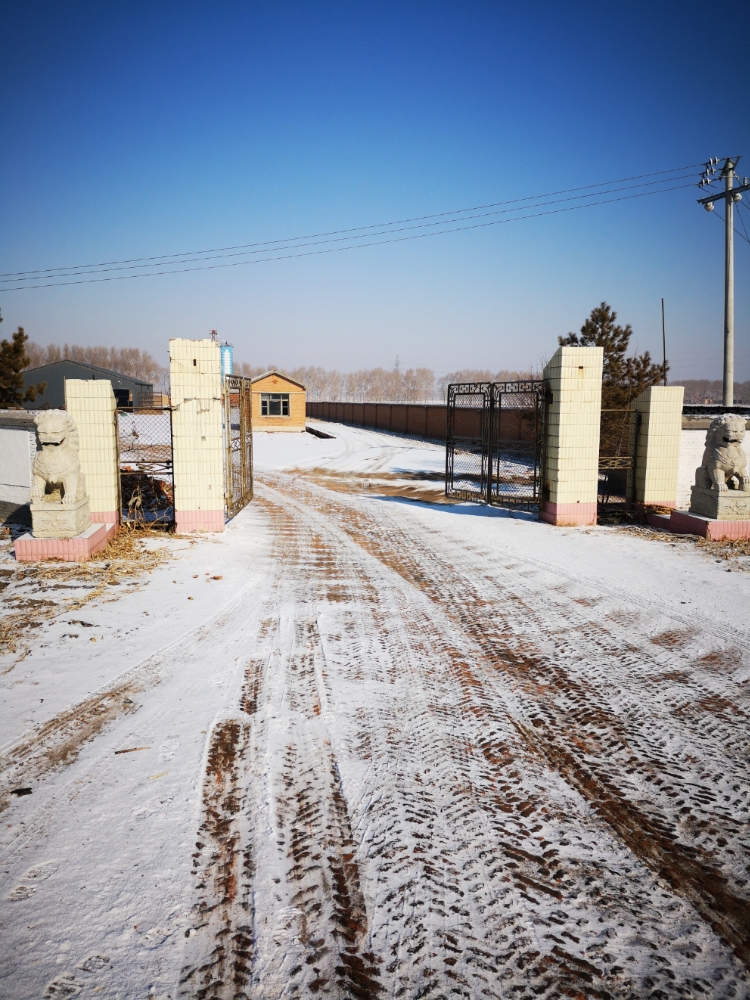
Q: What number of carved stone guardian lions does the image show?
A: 2